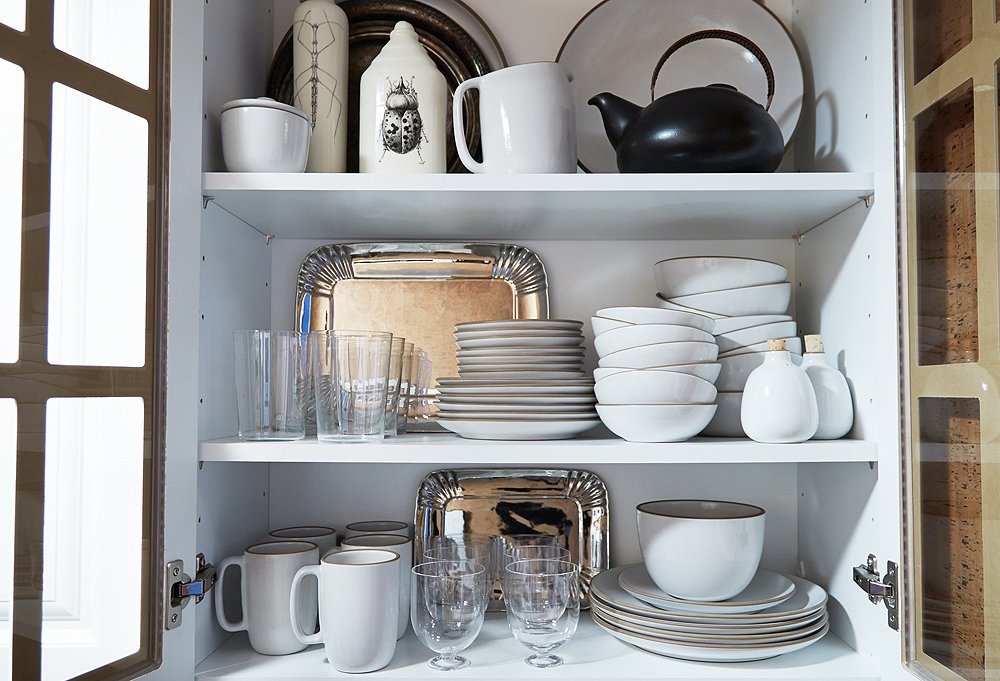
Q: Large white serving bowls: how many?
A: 1